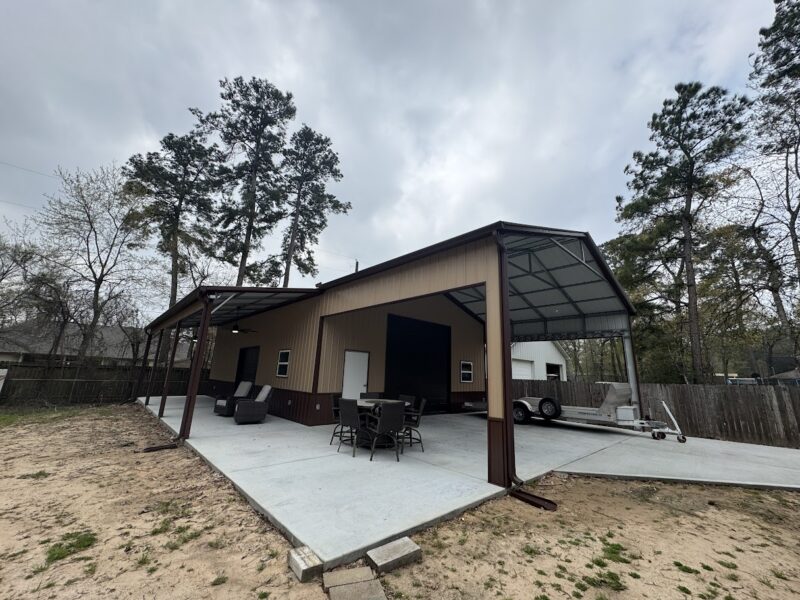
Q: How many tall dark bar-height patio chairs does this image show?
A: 6